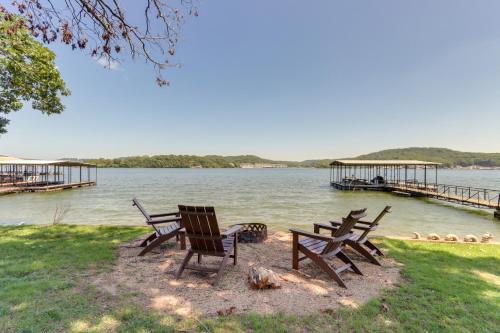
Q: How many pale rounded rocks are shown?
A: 5